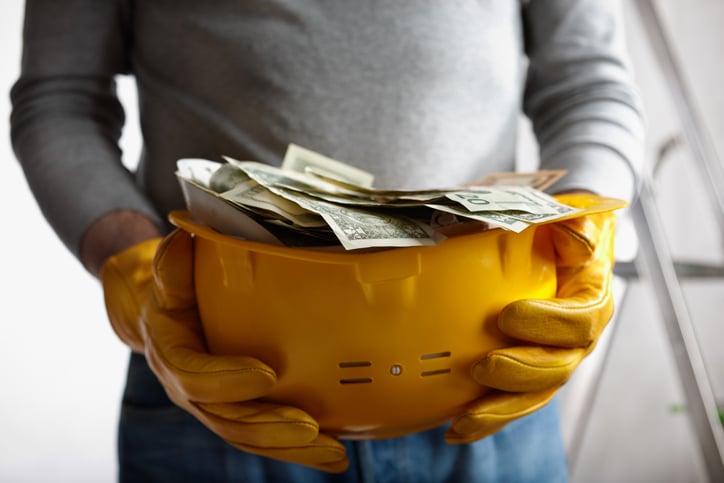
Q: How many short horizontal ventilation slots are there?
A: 4